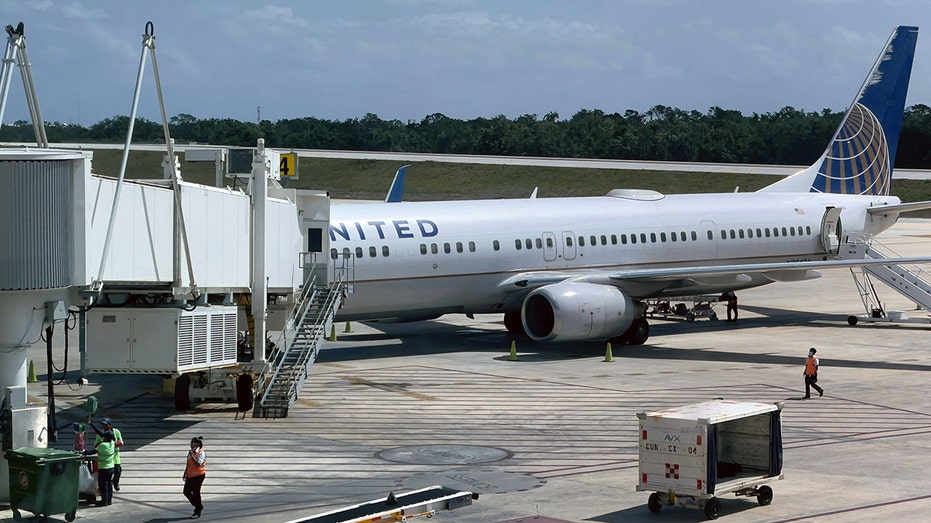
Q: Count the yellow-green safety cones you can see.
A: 5